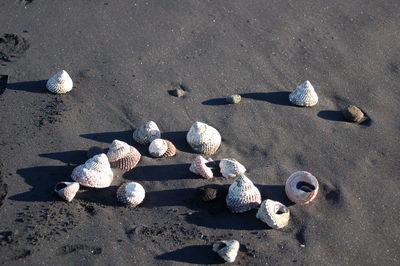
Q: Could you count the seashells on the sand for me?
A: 15